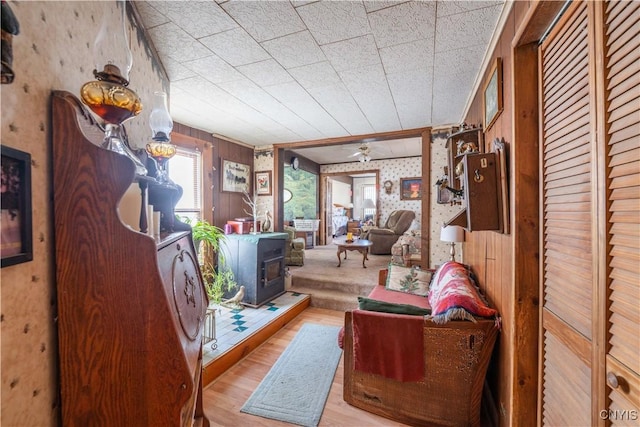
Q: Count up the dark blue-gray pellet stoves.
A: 1